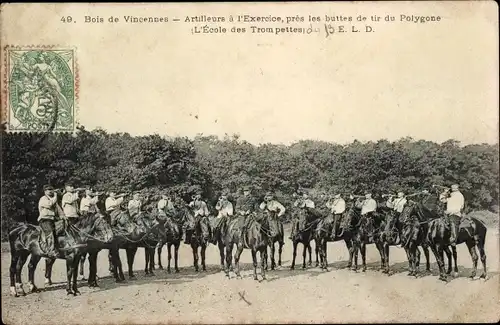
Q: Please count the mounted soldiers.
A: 15